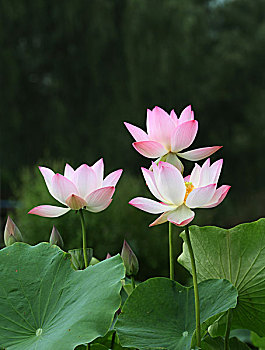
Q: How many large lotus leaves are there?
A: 3